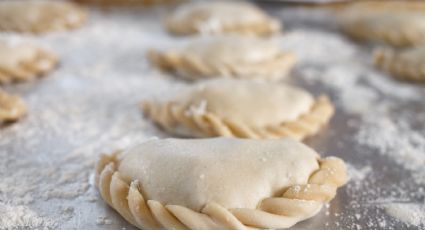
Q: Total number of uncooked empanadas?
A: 9